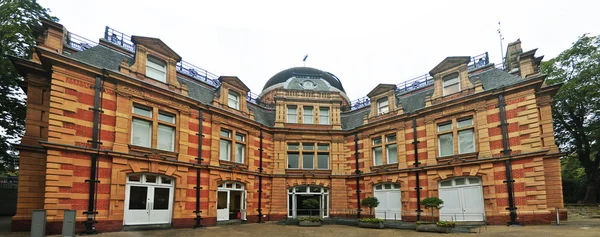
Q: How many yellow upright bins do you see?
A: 0